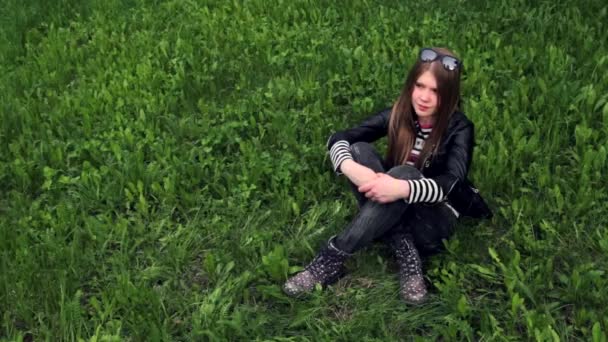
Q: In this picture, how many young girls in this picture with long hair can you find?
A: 1